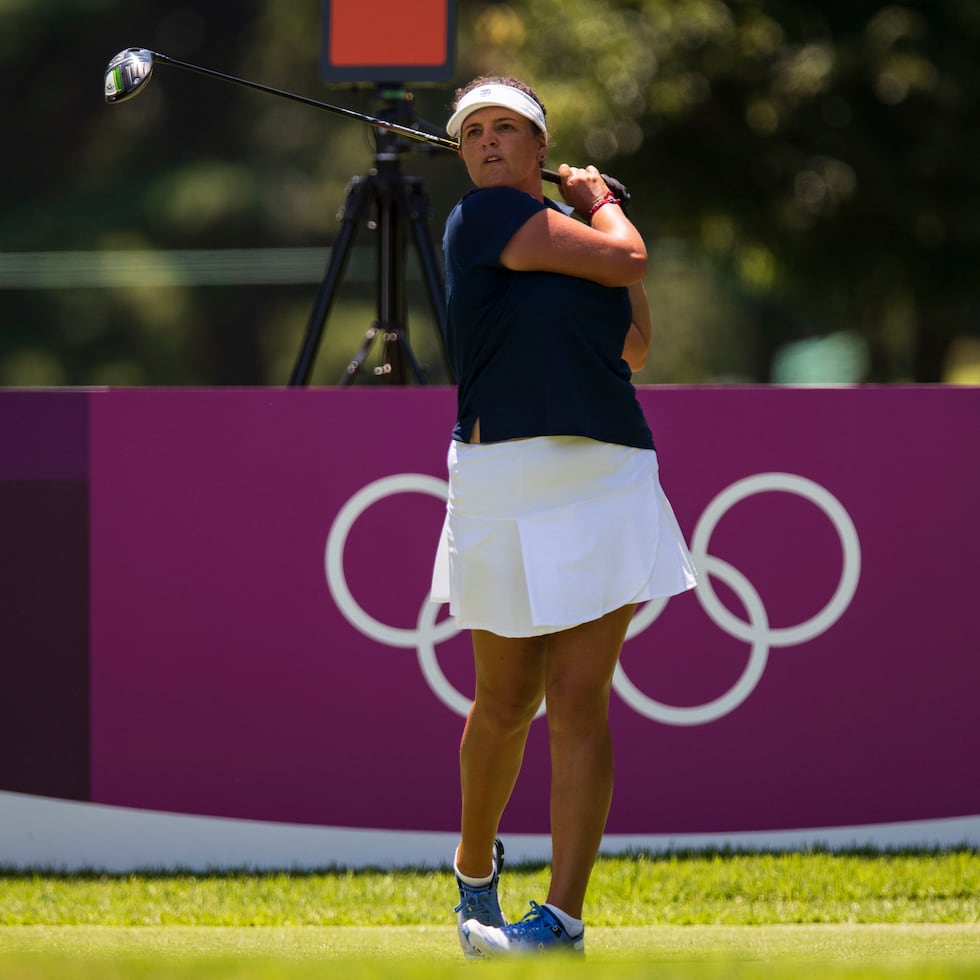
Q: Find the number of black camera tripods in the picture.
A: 1